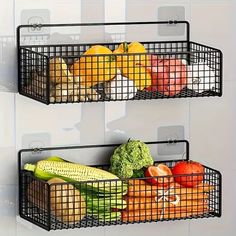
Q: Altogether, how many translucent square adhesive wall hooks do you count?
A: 4